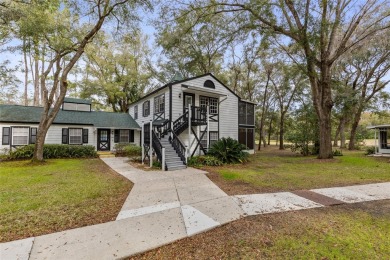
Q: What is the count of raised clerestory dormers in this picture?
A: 1